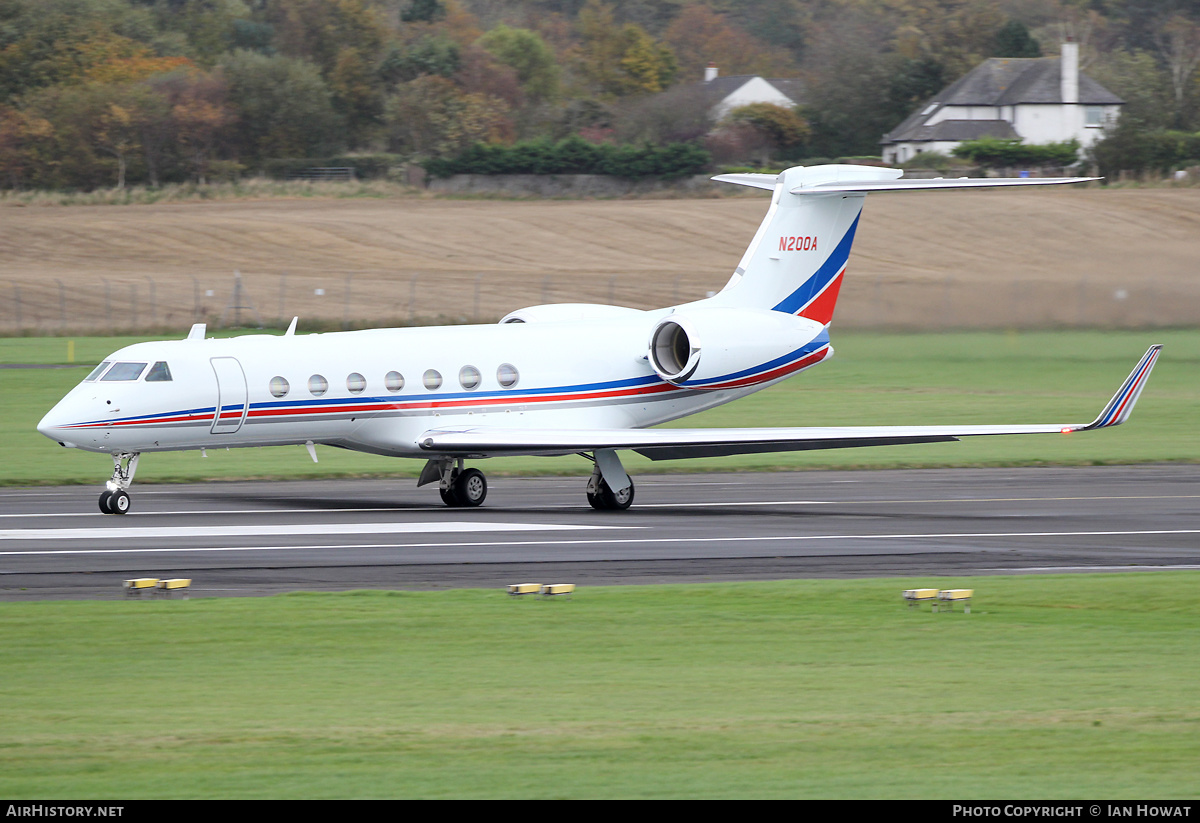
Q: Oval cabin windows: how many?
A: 7